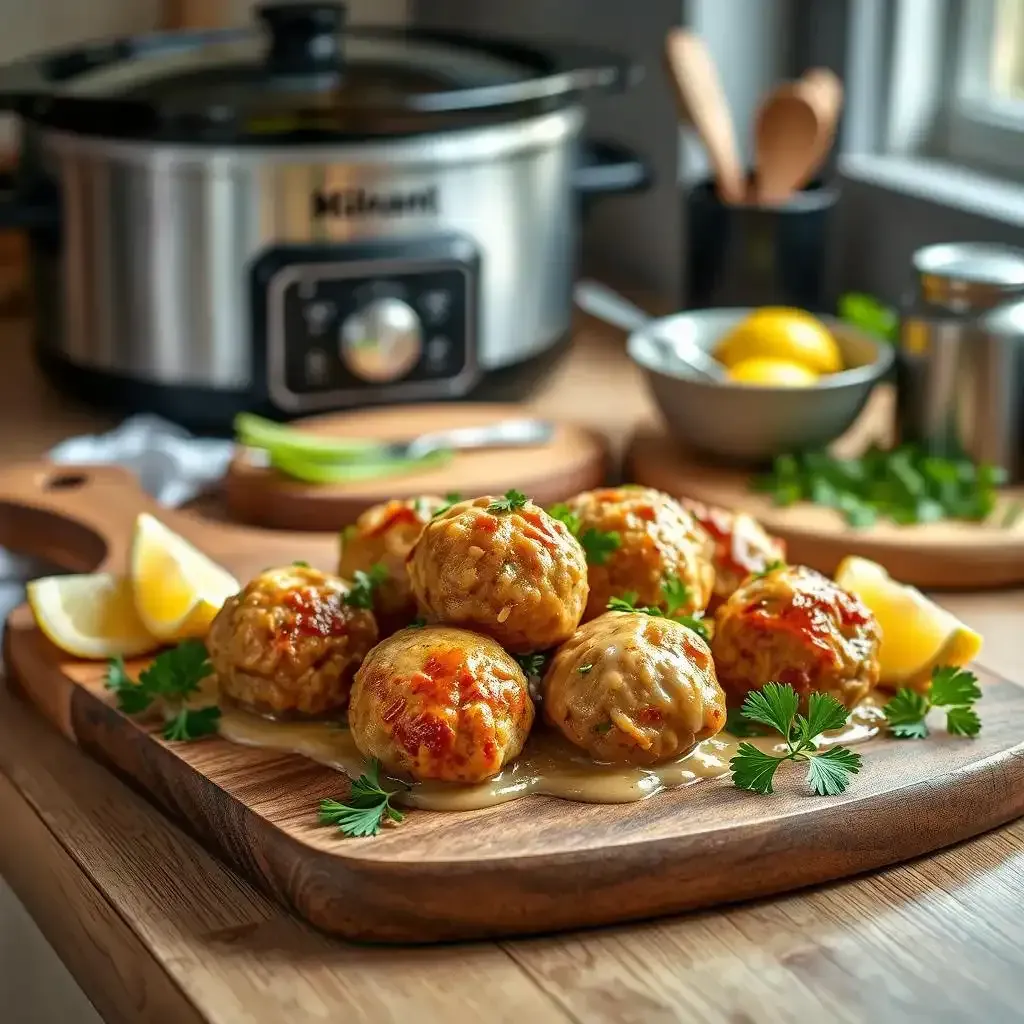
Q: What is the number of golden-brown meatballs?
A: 8